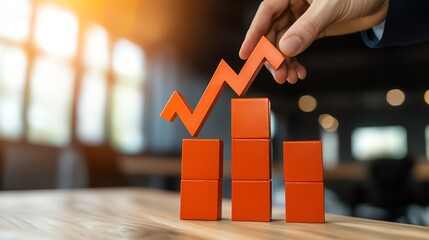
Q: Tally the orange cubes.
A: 7